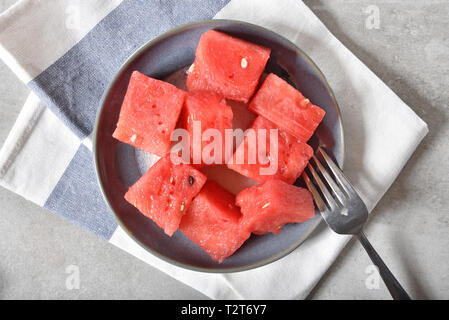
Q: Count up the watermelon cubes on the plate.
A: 8